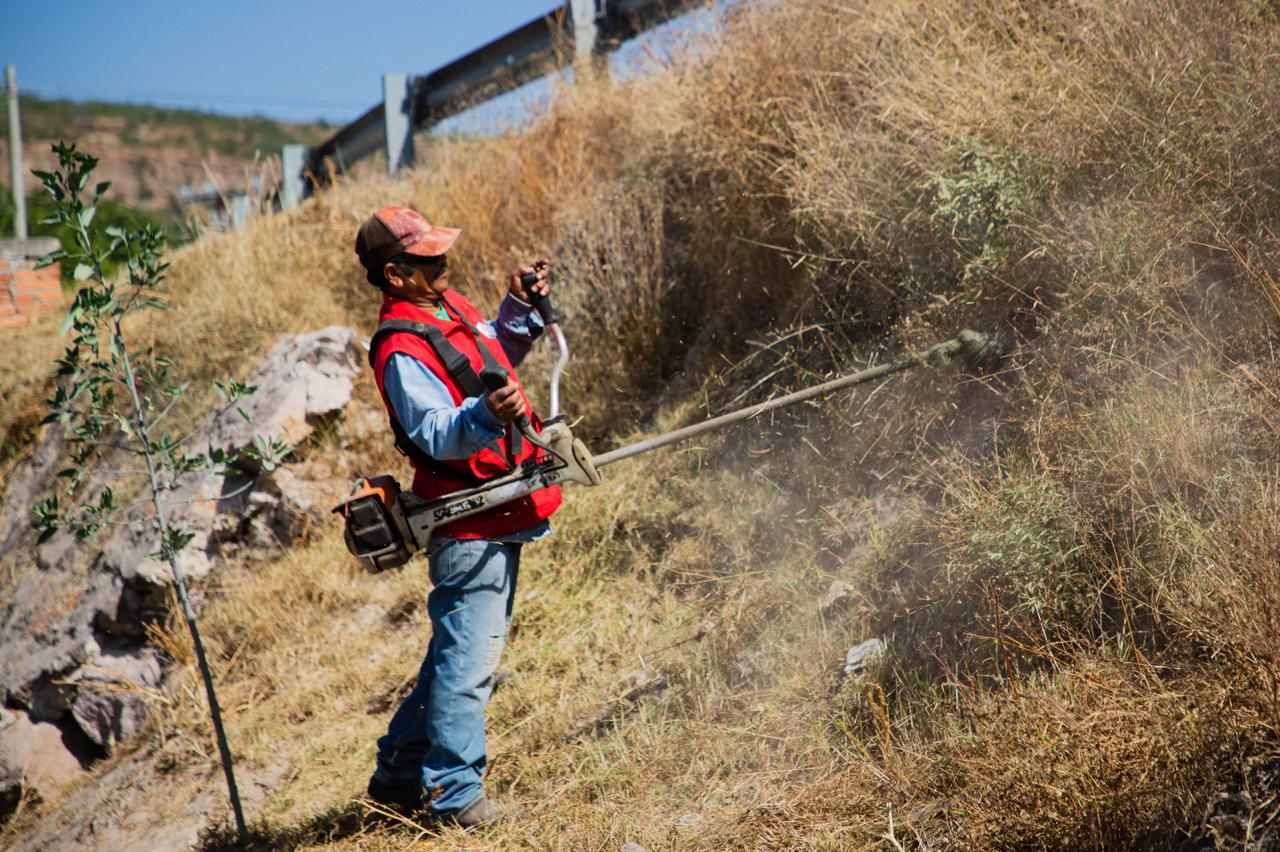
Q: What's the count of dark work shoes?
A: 2